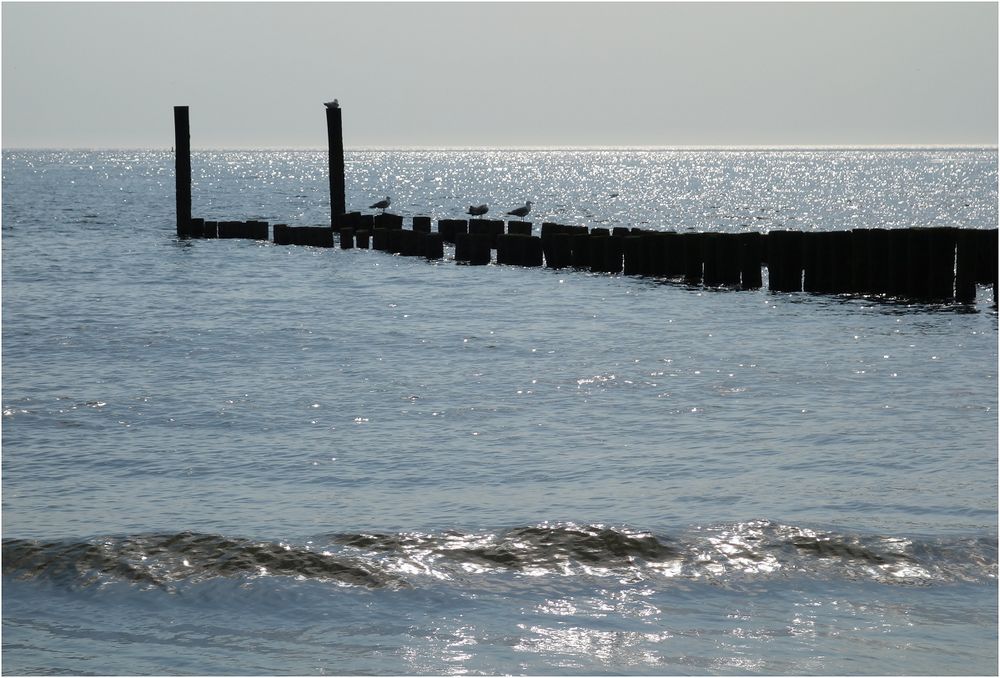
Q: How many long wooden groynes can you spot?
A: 2